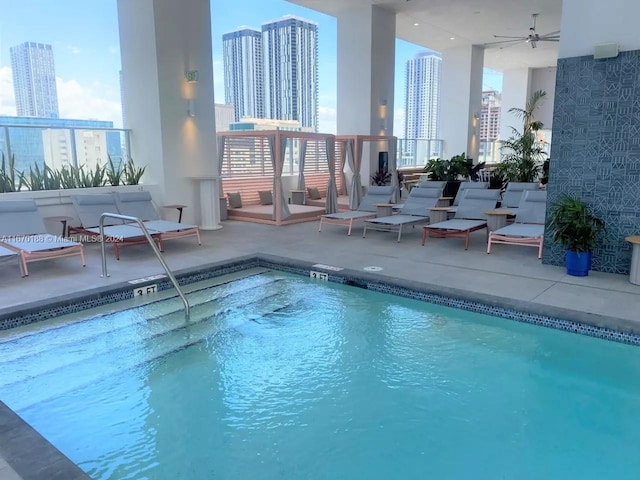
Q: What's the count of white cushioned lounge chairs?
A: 11